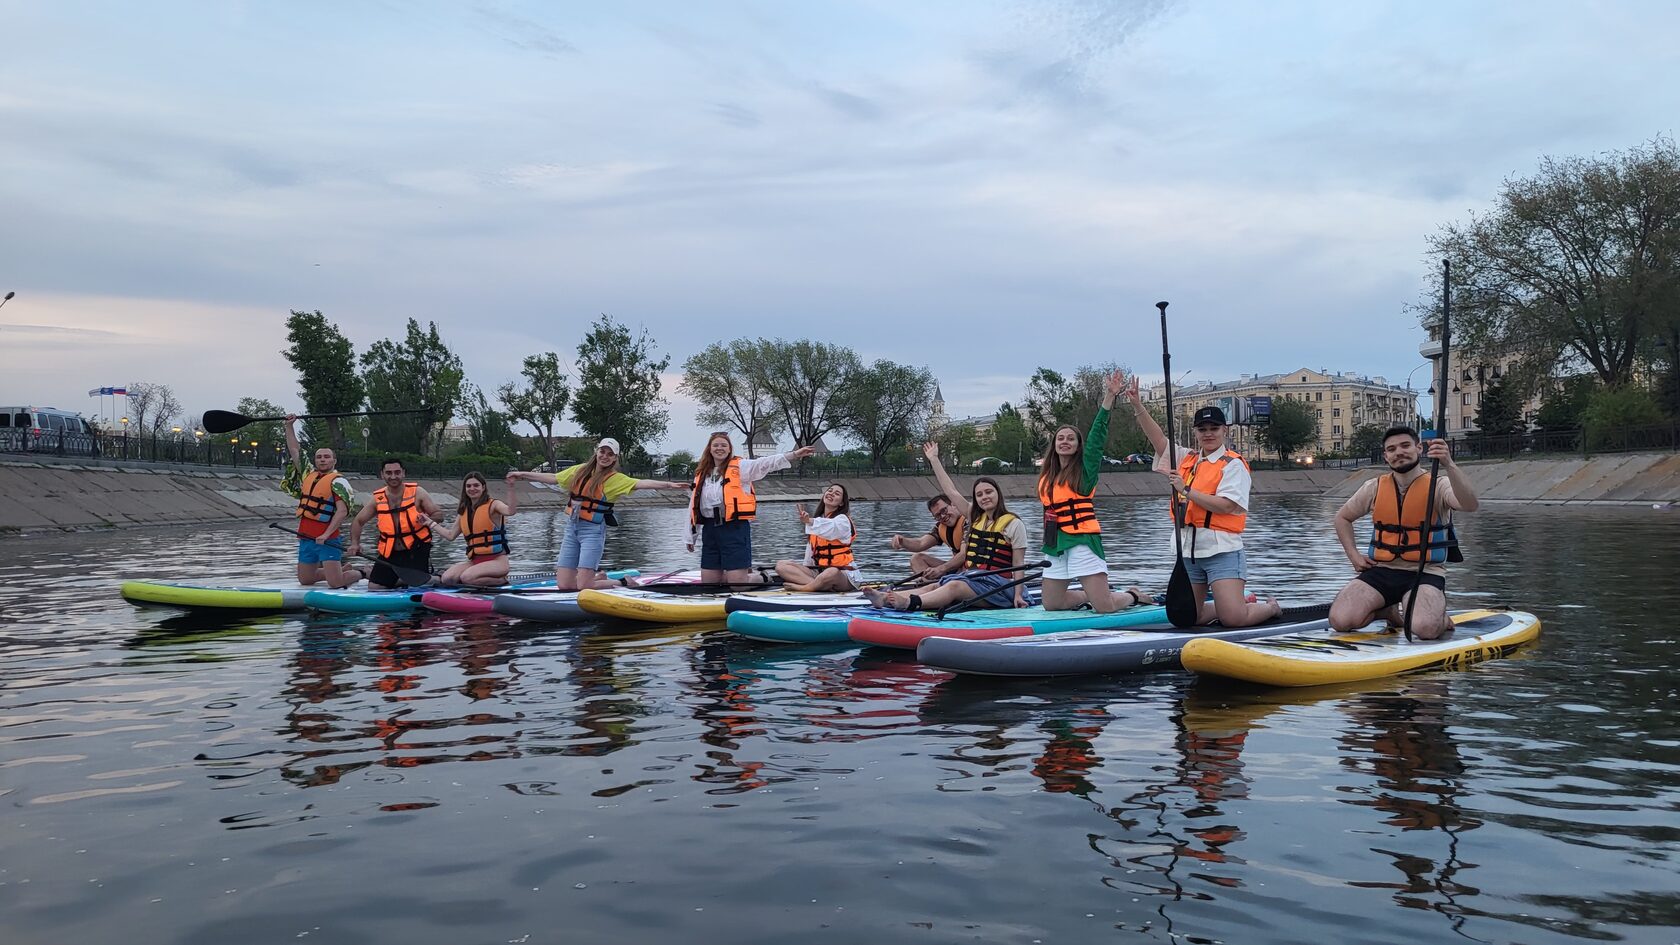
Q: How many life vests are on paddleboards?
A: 11